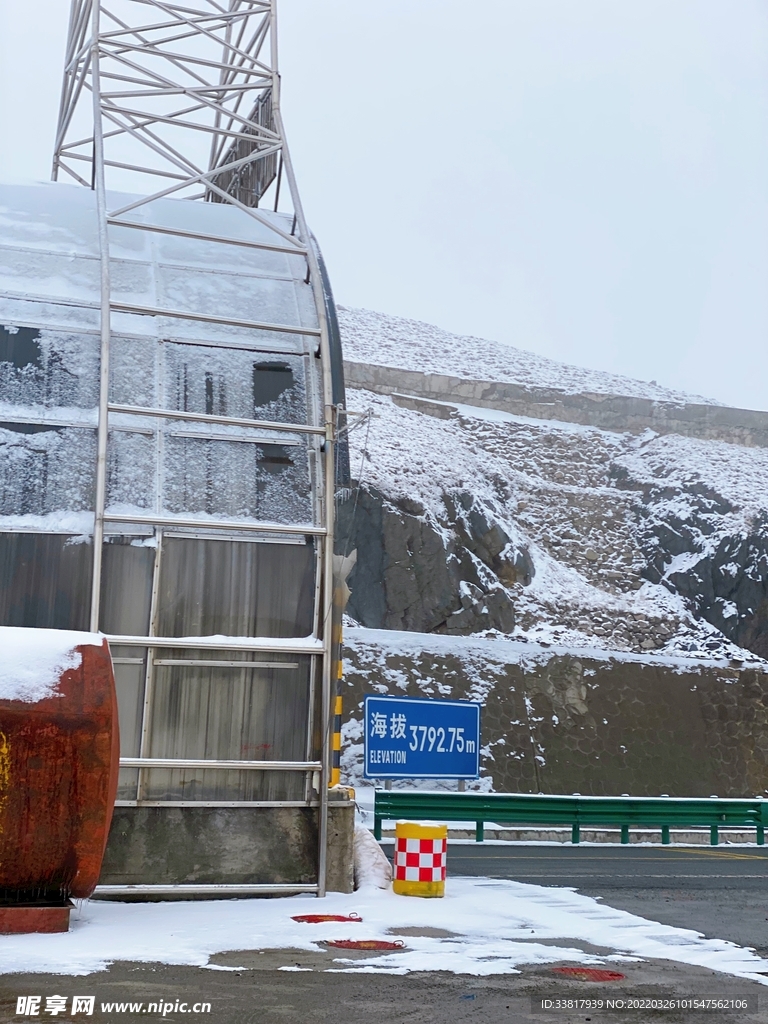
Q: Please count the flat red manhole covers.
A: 3